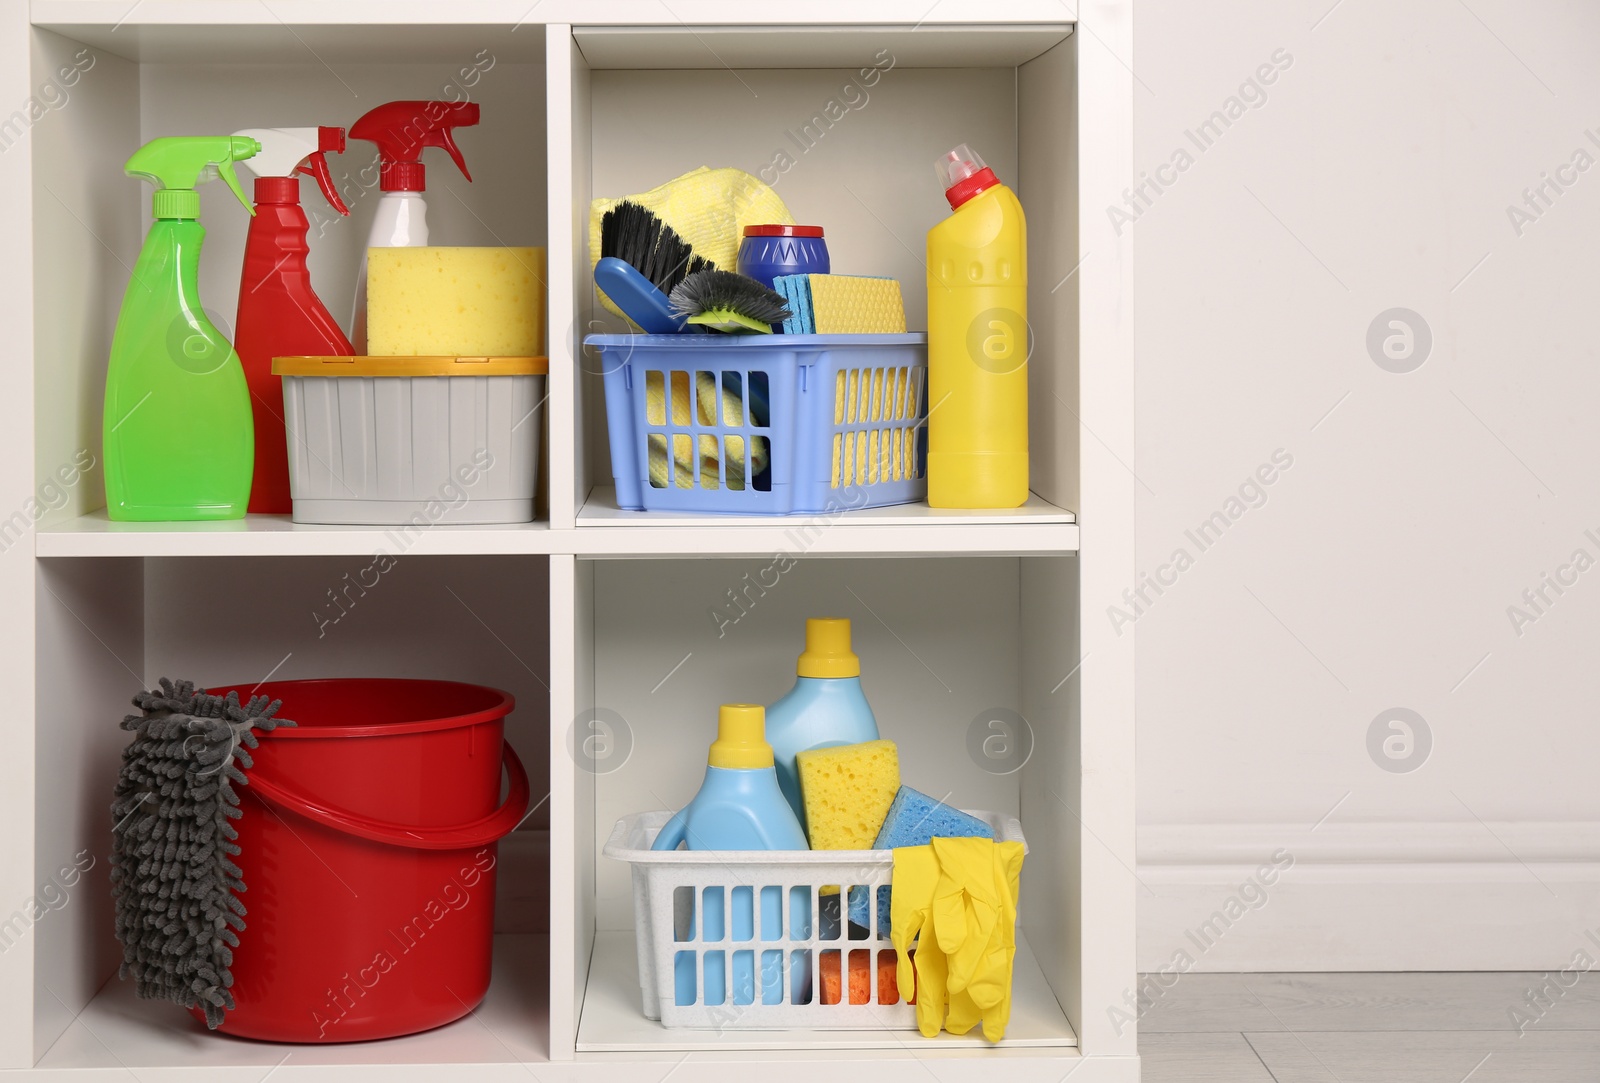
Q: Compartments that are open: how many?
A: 4